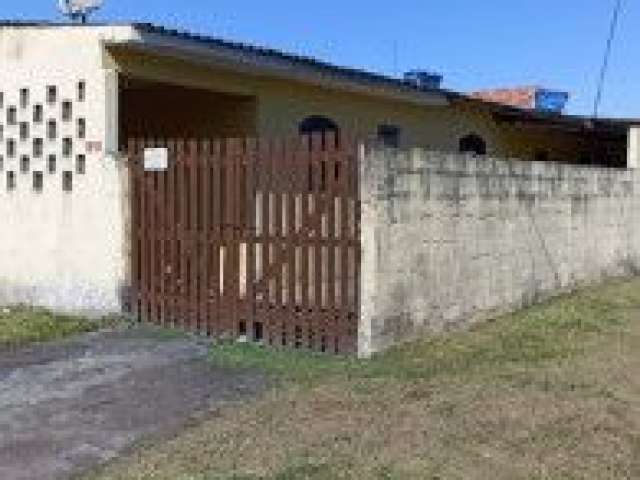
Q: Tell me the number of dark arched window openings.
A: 2